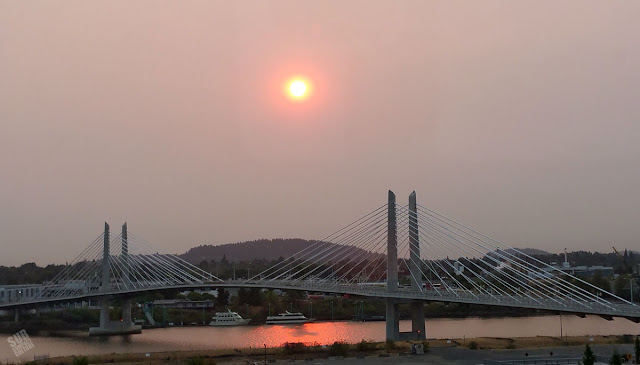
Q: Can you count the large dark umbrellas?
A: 0